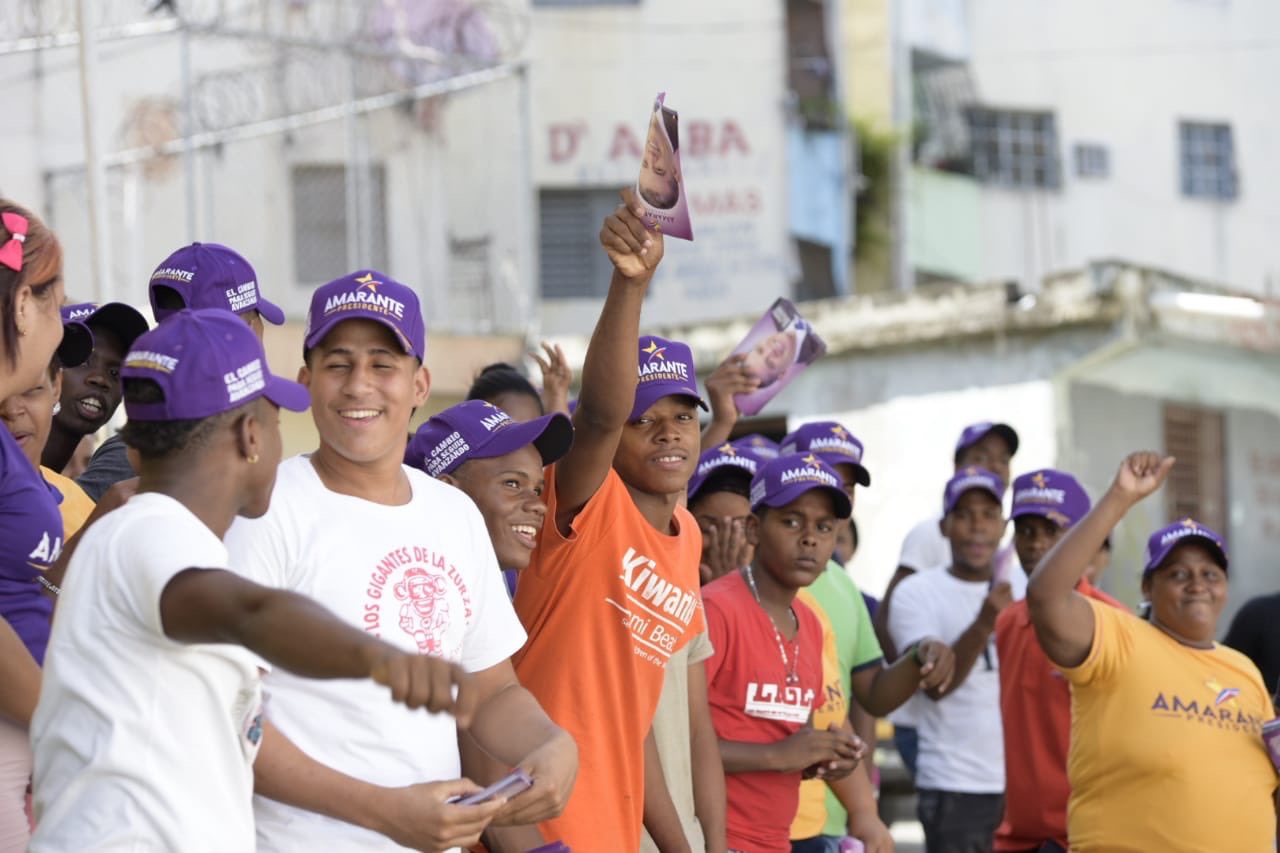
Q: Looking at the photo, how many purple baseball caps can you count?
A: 15